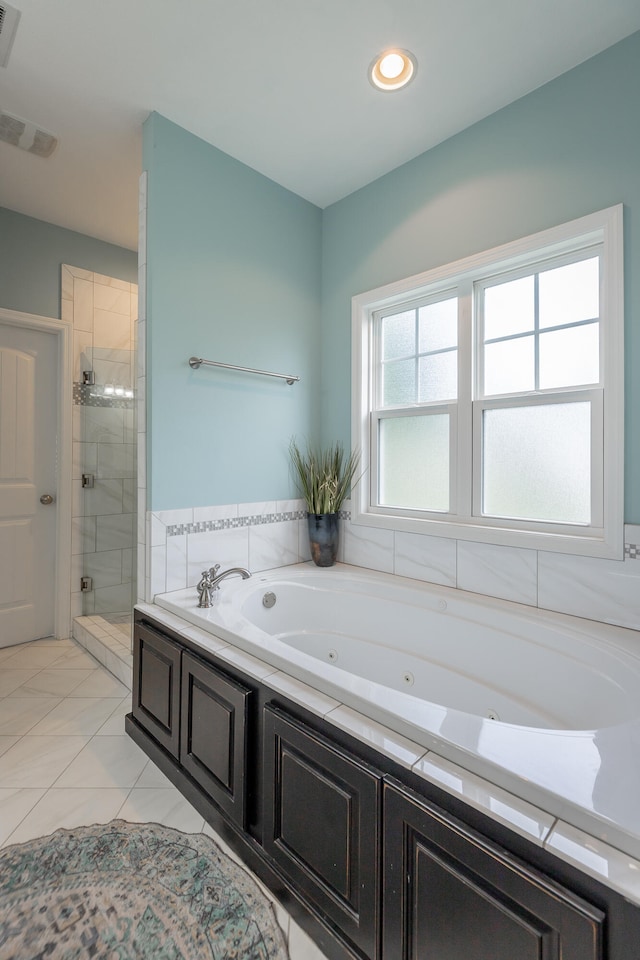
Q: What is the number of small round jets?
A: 3